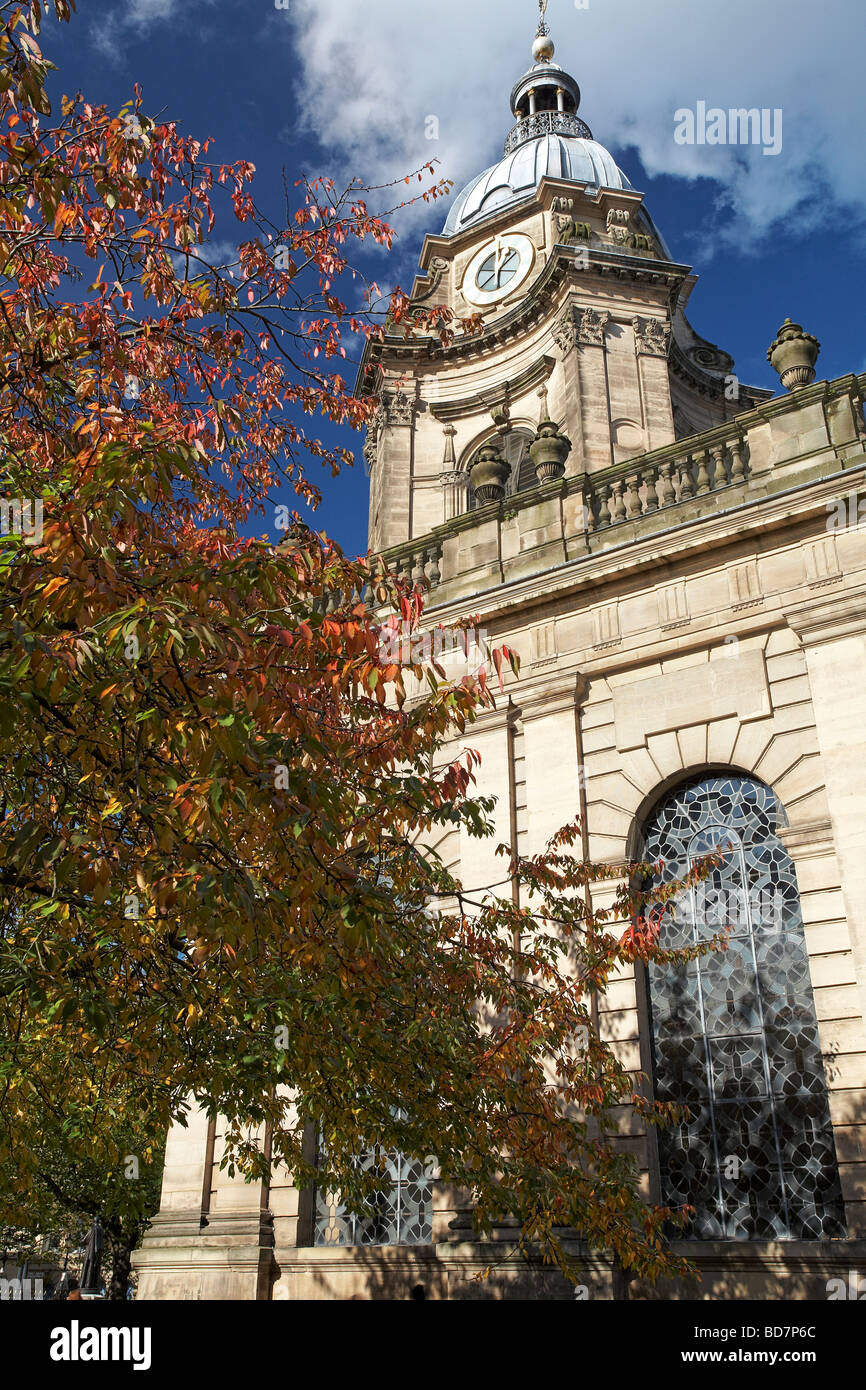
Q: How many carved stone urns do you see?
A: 3